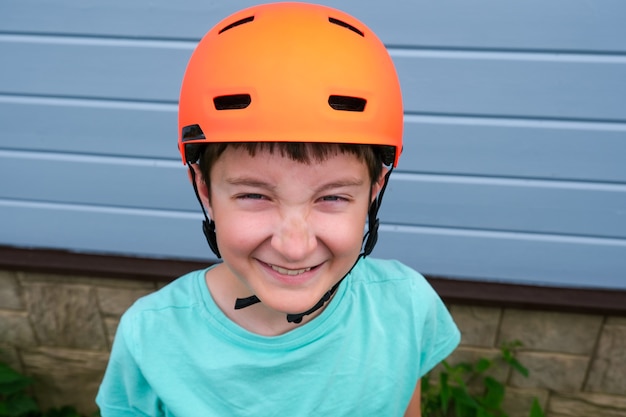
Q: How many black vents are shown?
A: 4